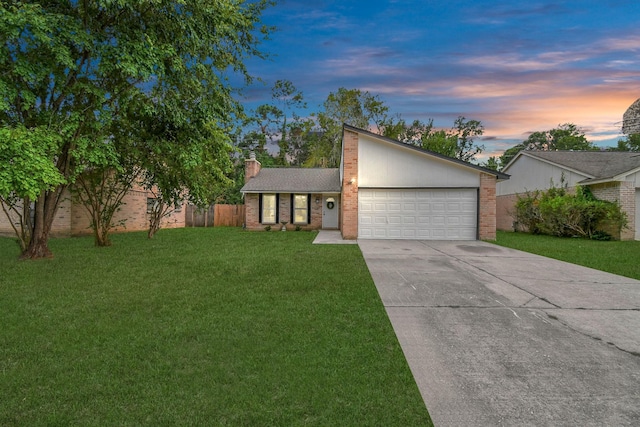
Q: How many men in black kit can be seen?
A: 0